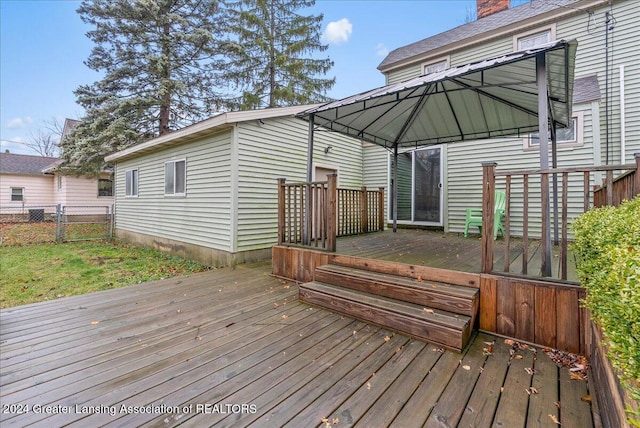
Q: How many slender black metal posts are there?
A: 4